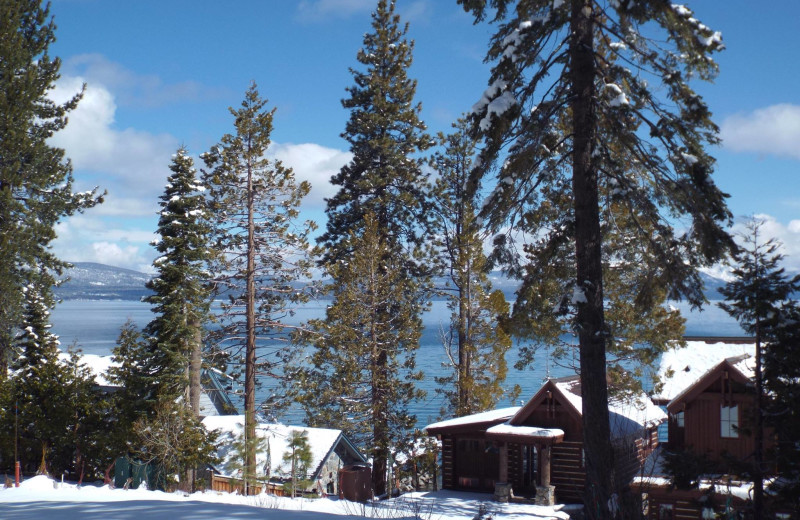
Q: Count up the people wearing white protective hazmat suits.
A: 0